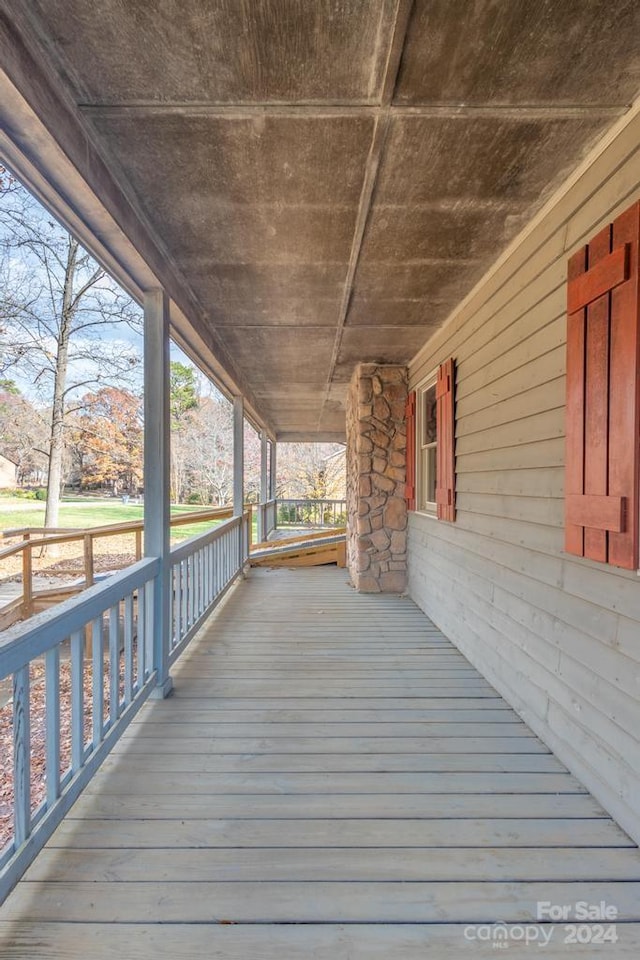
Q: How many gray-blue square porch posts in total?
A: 4